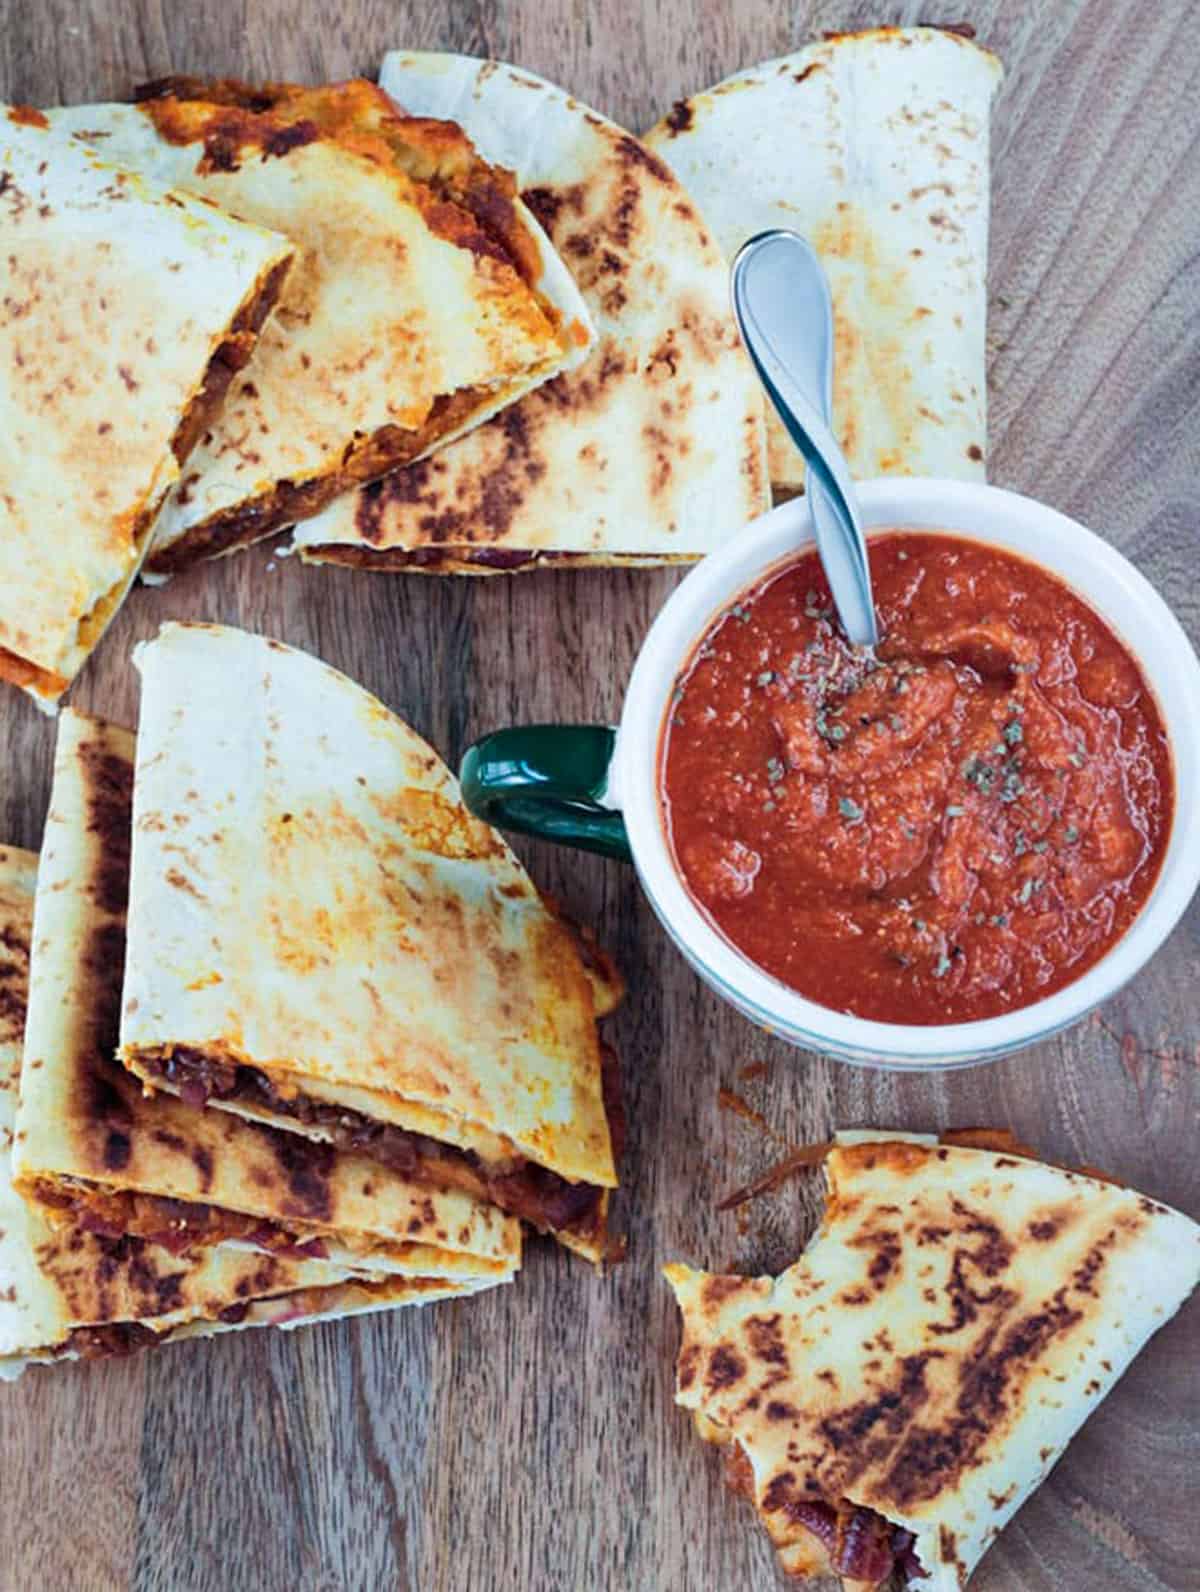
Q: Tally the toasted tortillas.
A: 8